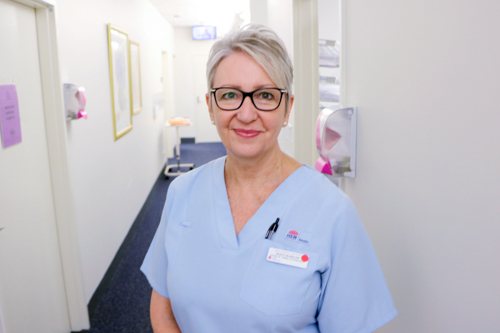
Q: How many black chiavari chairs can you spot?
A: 0